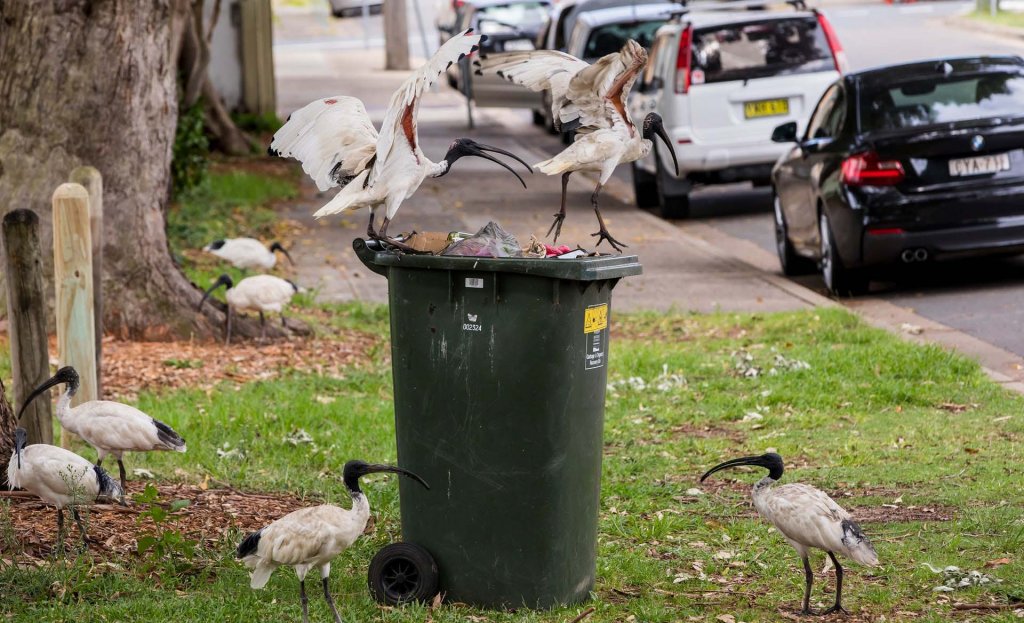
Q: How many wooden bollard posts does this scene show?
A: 3